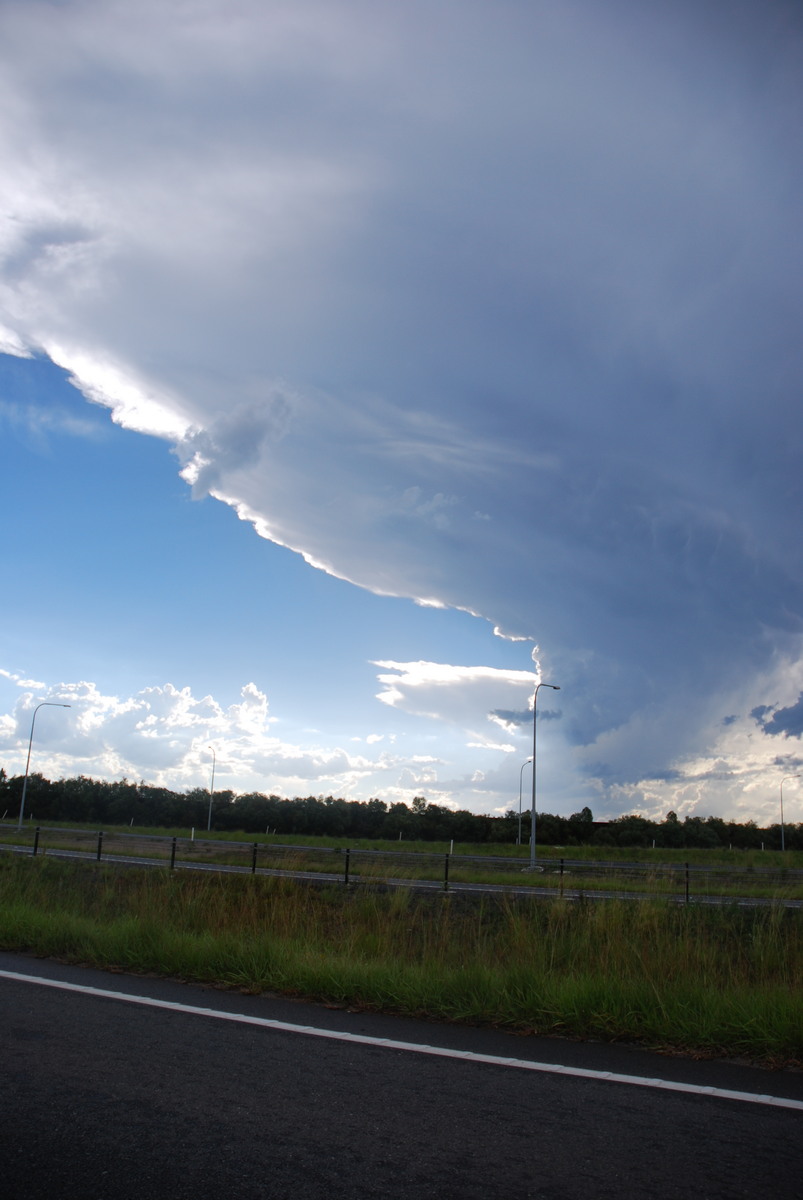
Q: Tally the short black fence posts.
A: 8